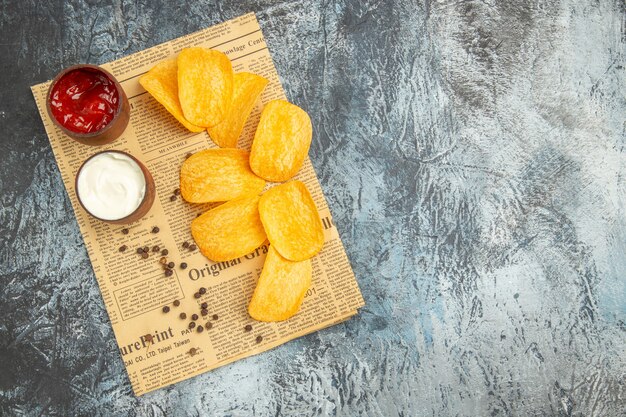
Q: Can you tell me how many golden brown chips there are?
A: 8